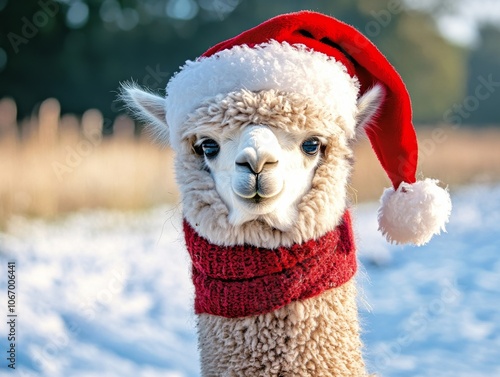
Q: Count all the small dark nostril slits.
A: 2